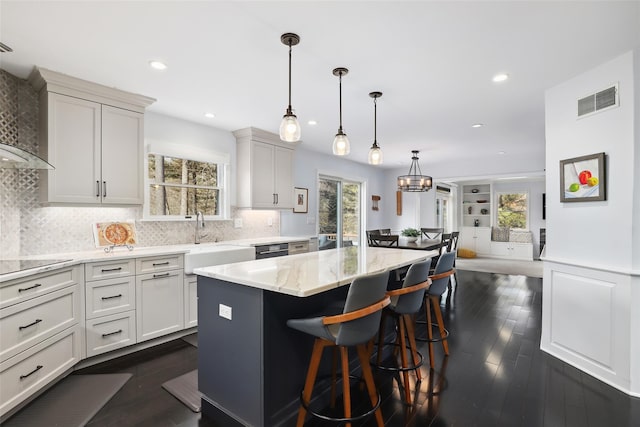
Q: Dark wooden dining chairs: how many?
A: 6